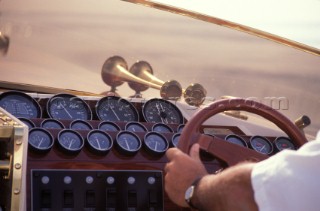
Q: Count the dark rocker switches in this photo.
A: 6